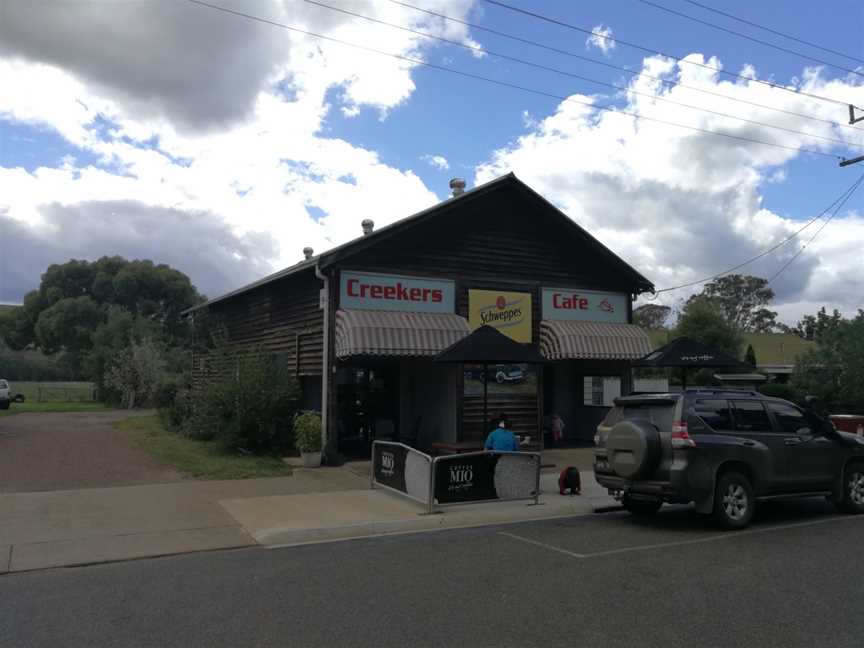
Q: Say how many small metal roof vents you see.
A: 3